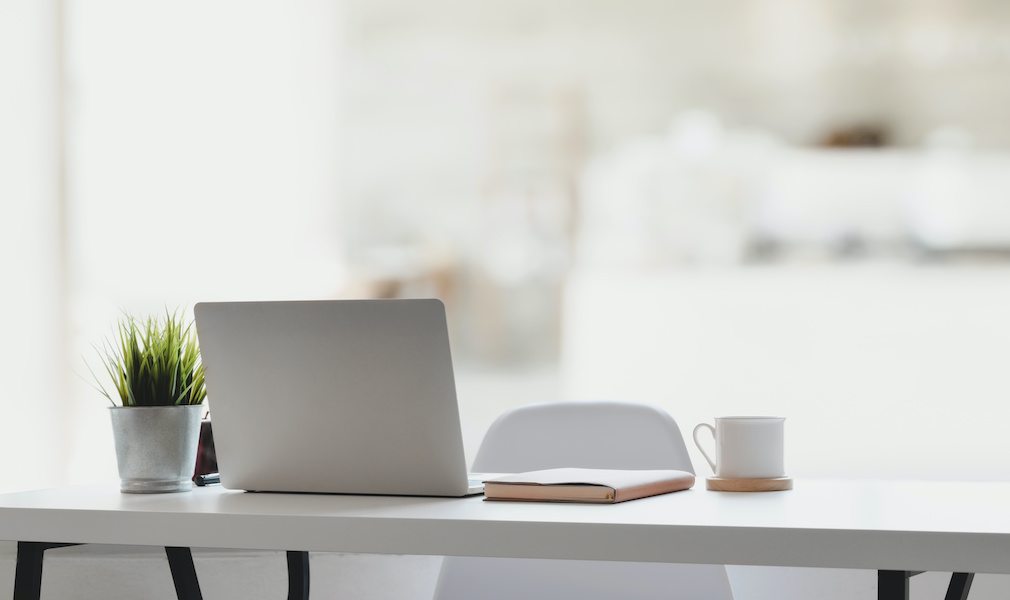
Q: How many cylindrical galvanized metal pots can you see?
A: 1